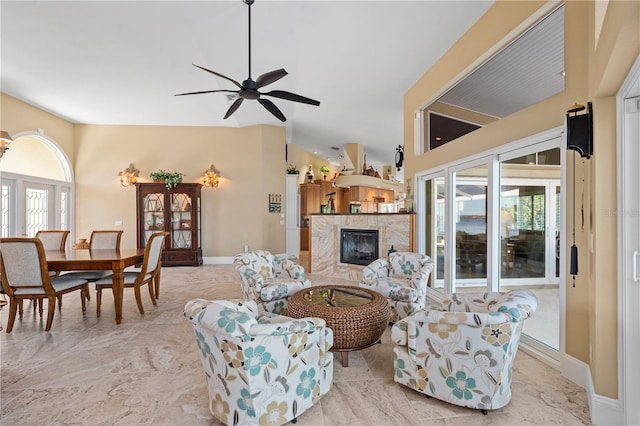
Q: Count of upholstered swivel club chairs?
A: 4